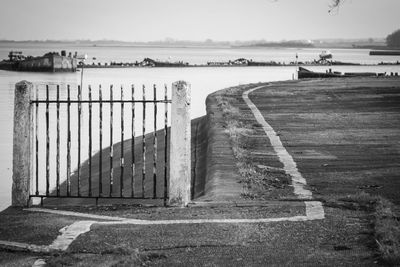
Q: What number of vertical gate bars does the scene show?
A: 13